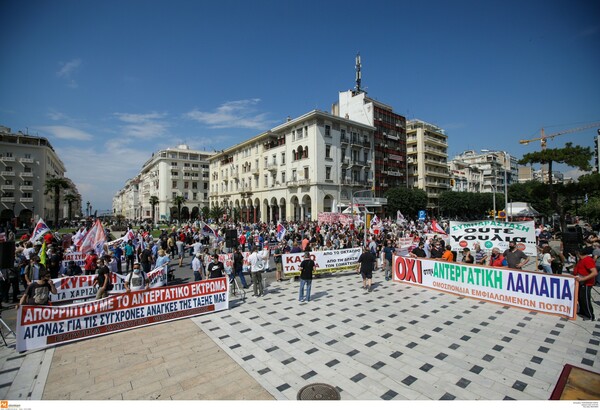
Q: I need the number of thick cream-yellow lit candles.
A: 0